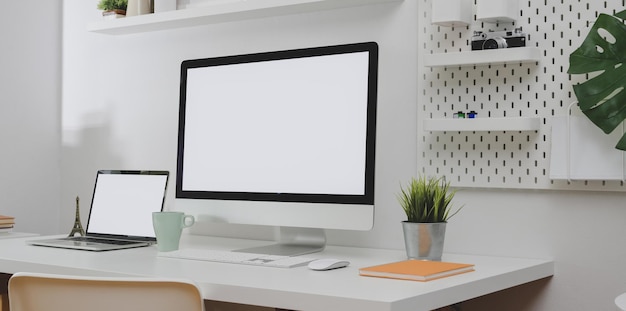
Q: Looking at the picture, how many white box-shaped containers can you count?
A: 2